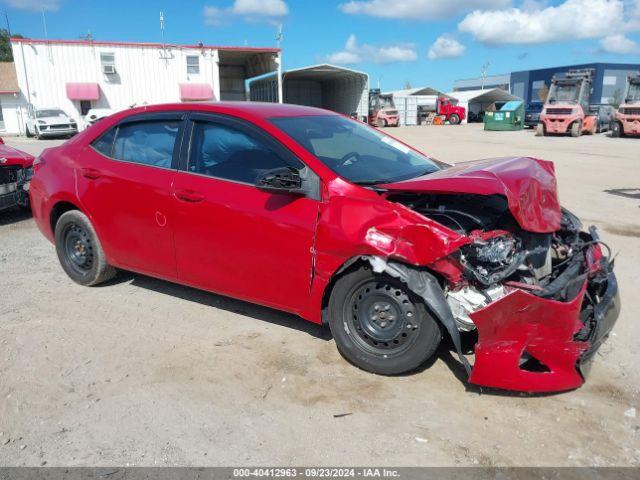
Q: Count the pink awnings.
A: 2